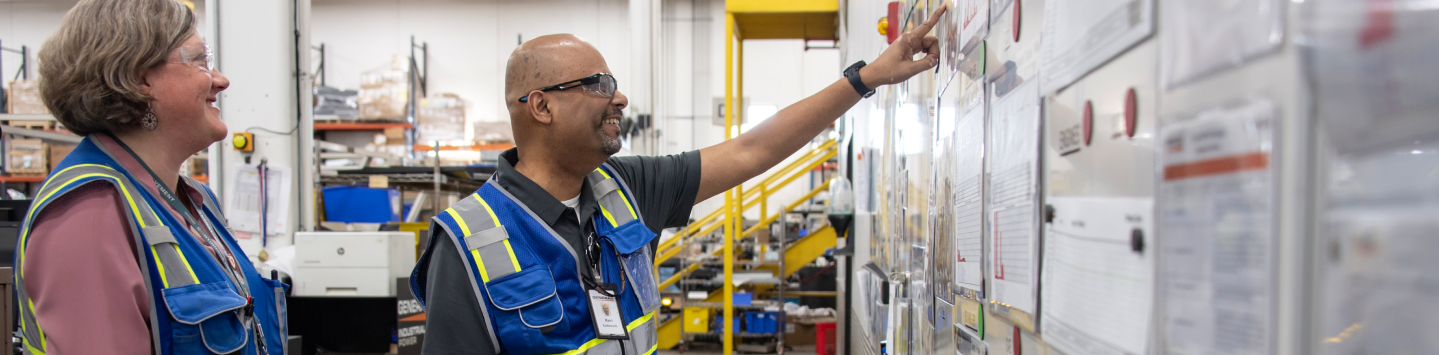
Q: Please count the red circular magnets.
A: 4